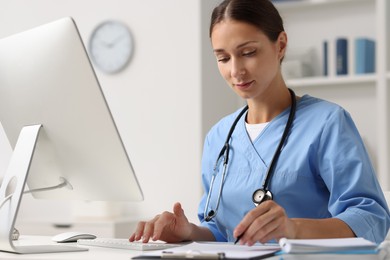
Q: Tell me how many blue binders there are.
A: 3